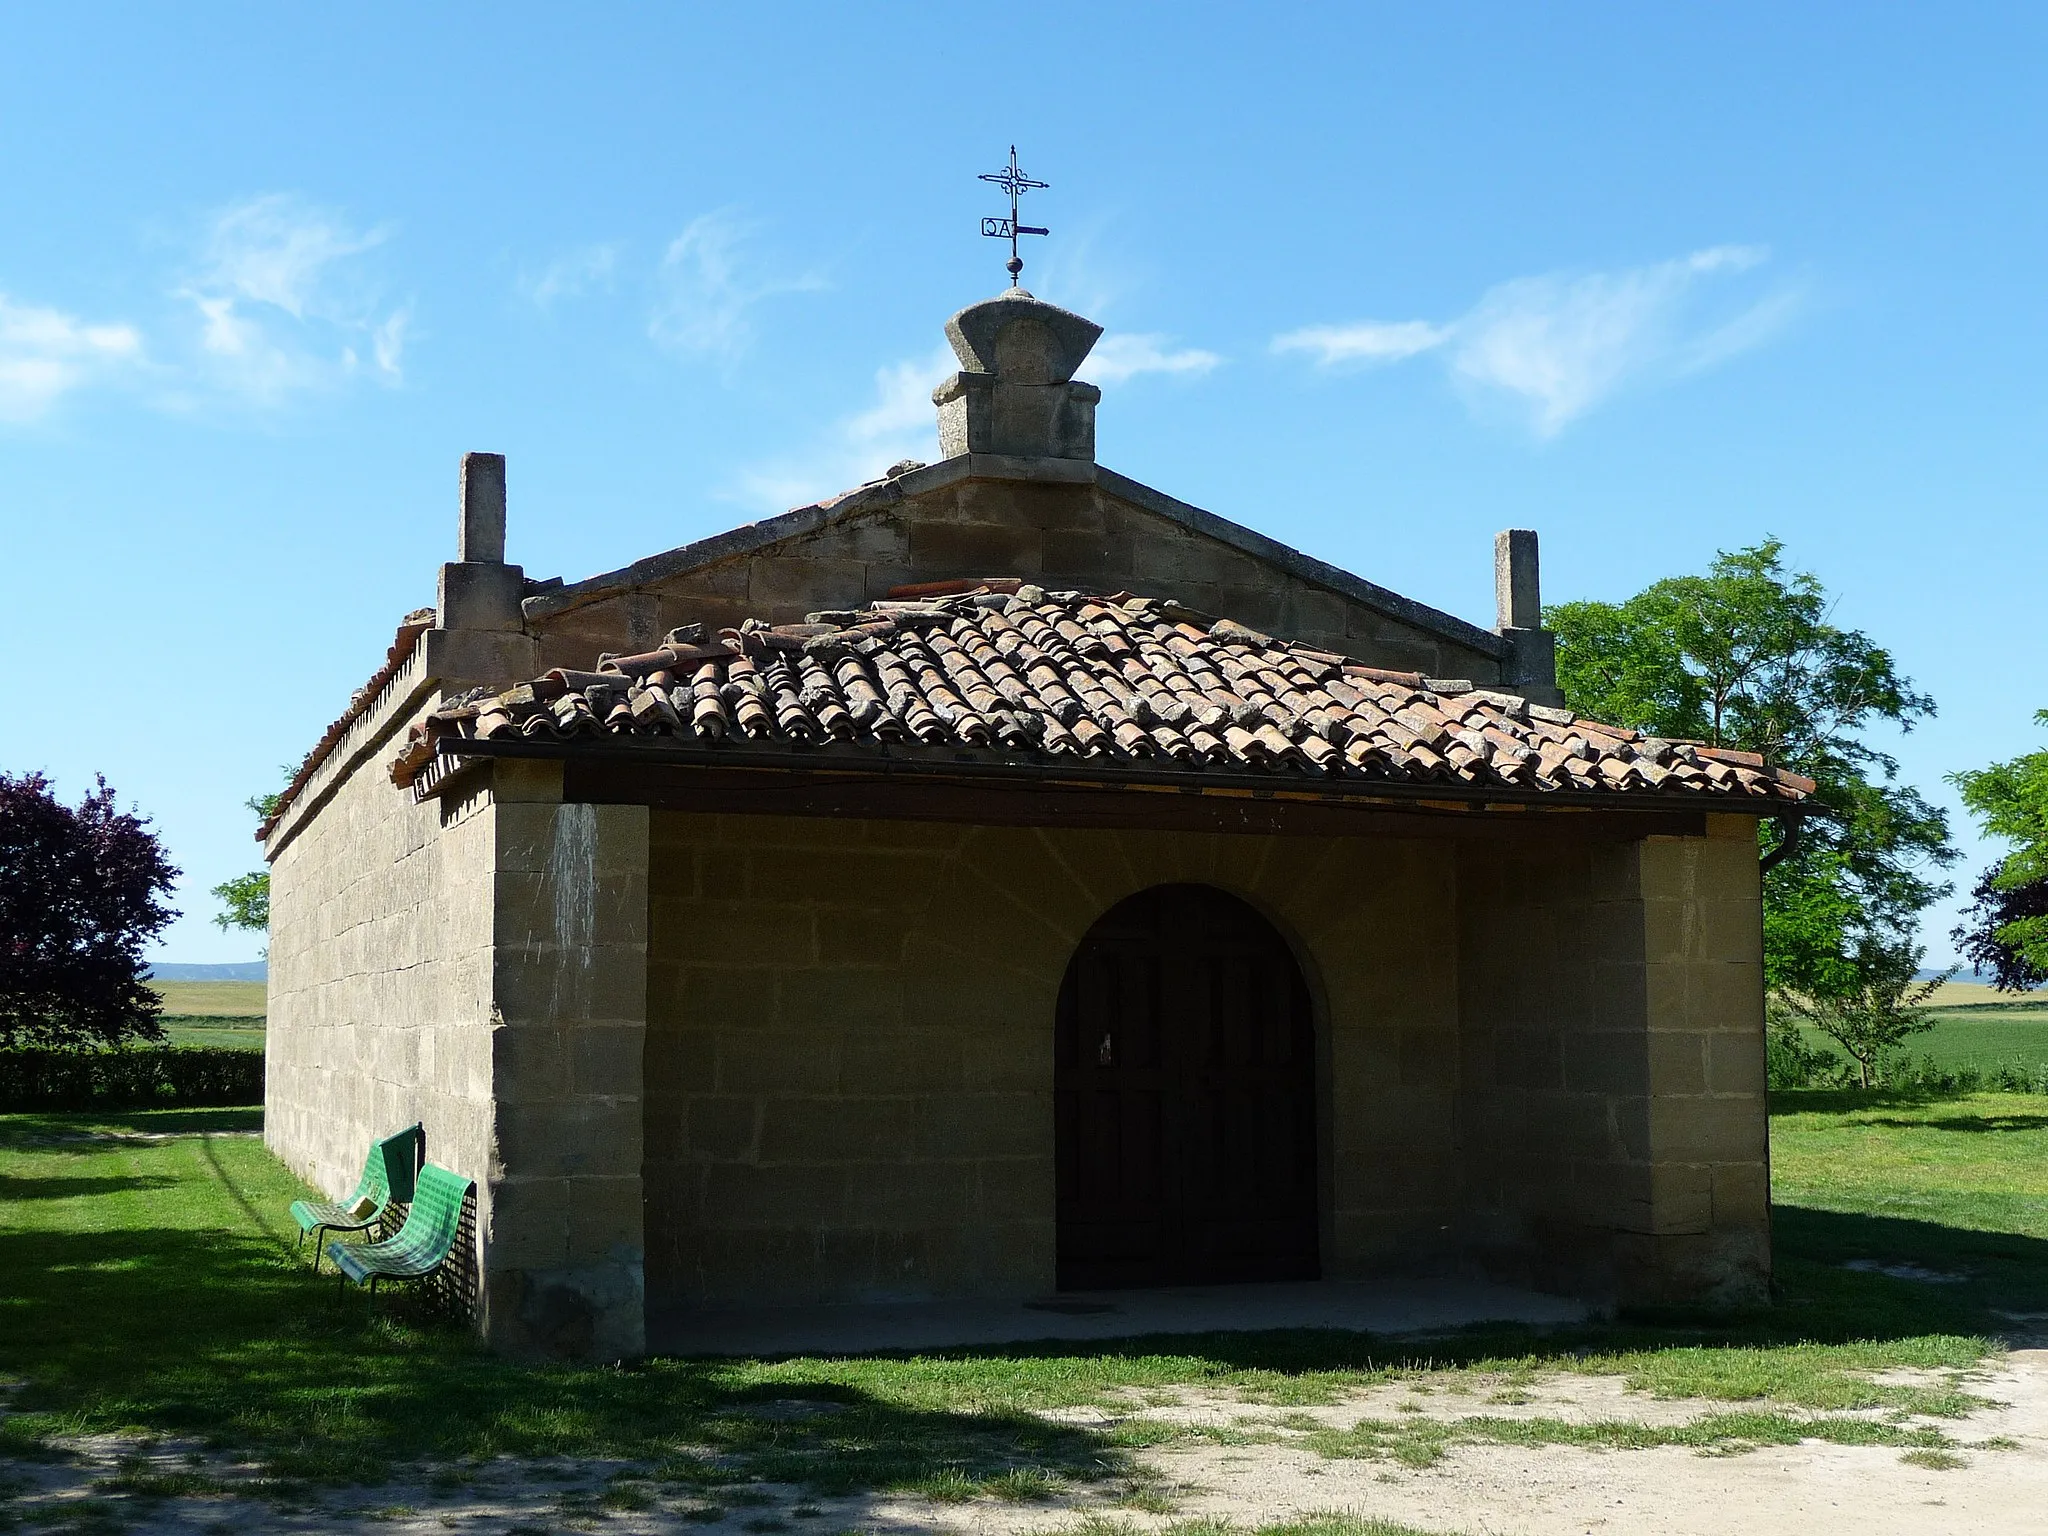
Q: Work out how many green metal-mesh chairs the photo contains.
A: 2